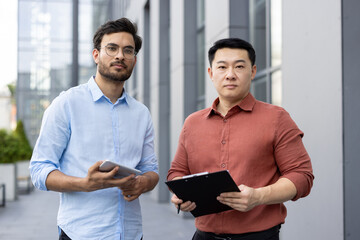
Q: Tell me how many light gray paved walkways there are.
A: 1